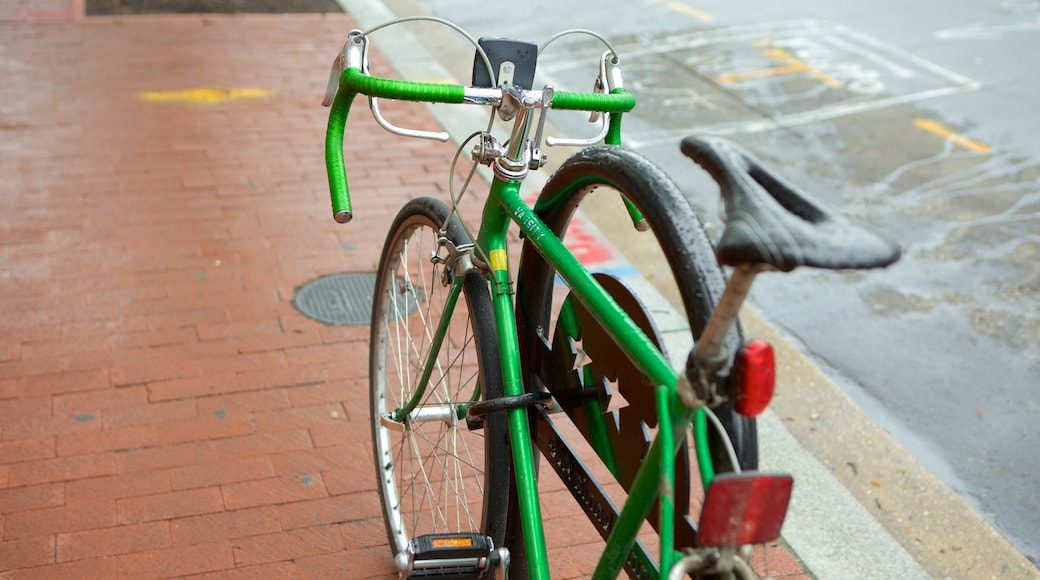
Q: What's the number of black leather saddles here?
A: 1